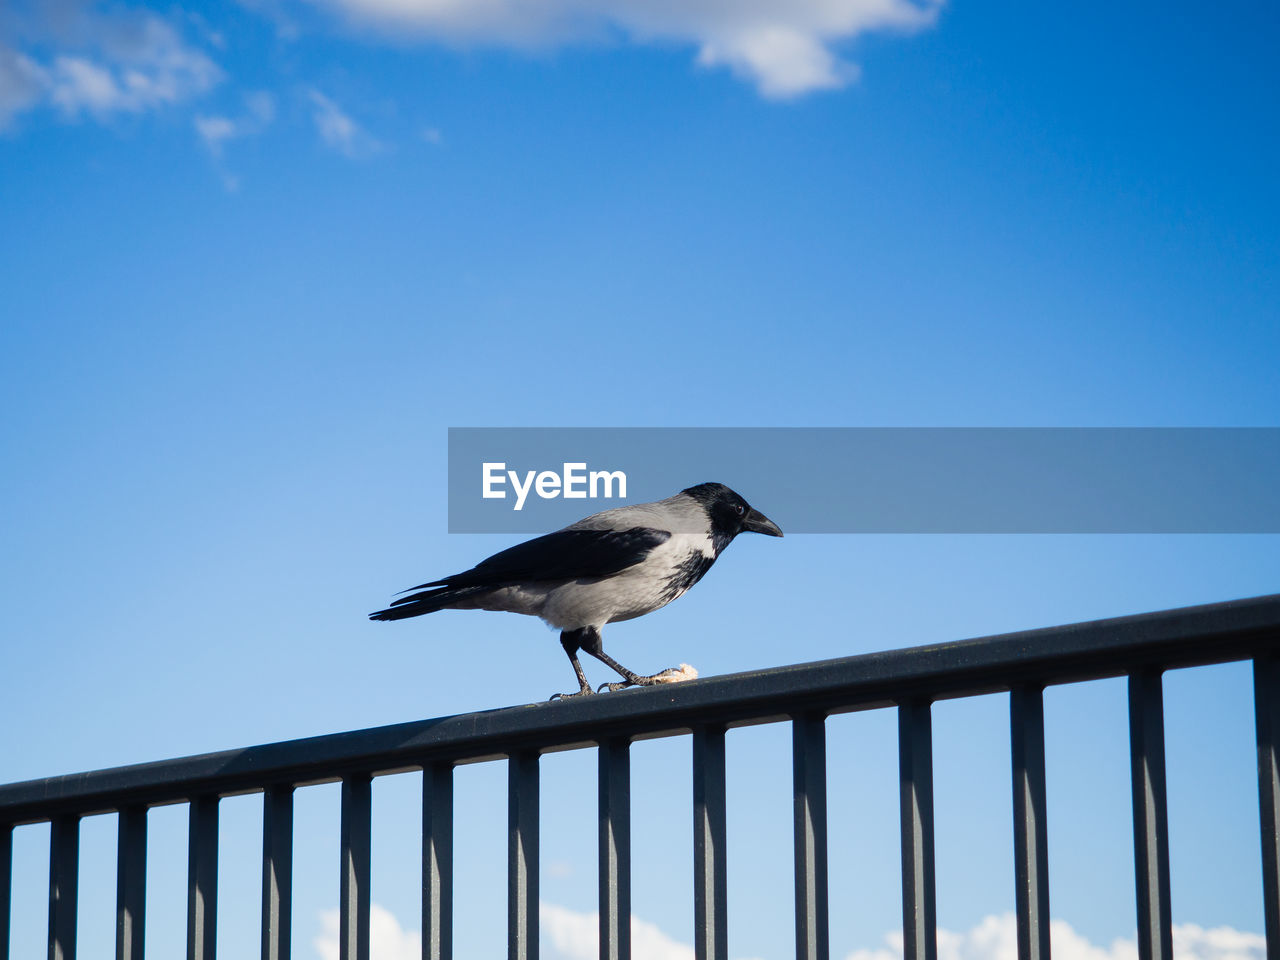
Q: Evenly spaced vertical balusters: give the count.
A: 15